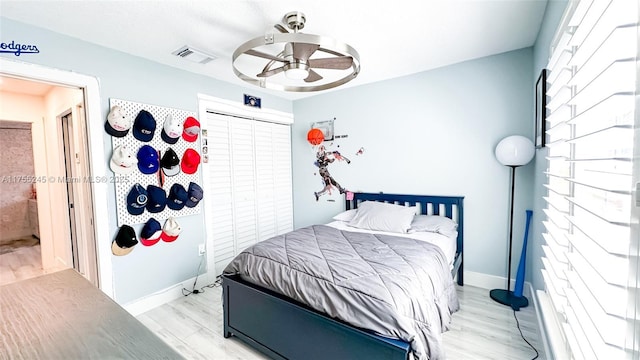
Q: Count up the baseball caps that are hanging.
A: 15